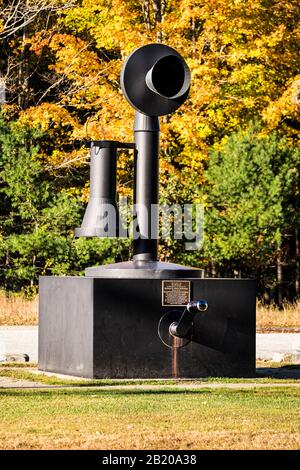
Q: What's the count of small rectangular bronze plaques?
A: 1